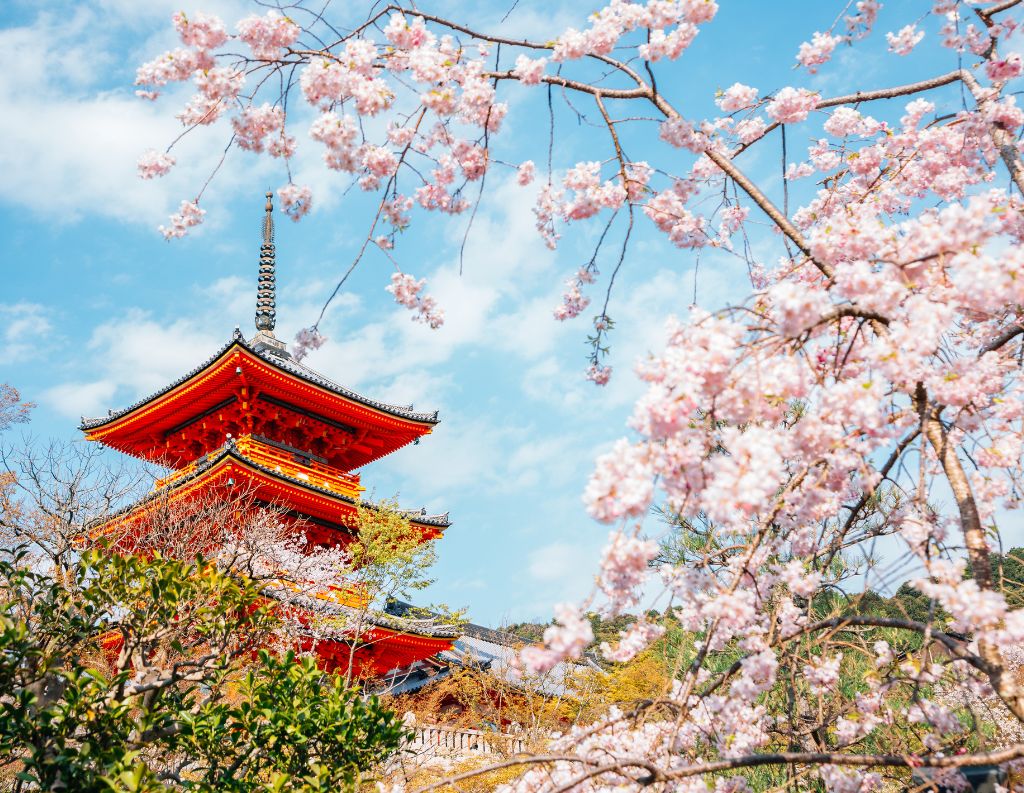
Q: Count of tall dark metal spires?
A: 1